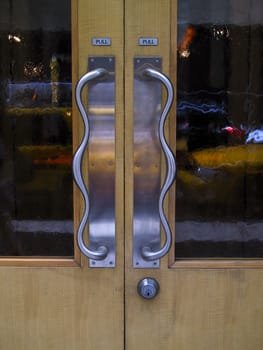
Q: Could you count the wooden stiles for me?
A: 2